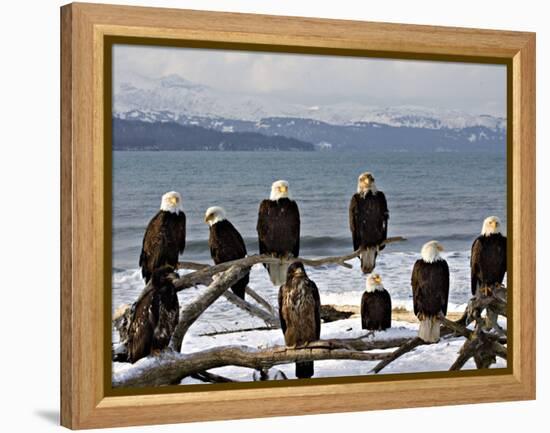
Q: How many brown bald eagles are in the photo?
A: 2